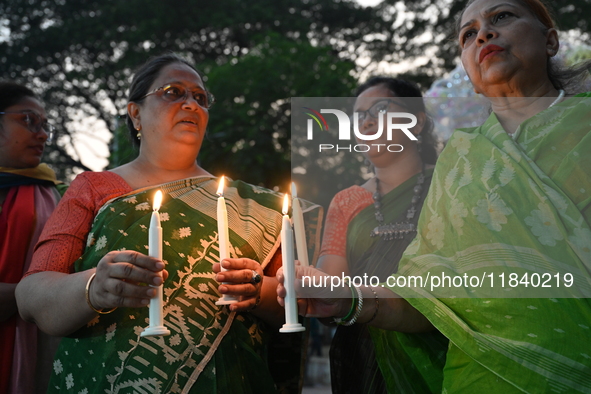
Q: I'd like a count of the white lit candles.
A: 4